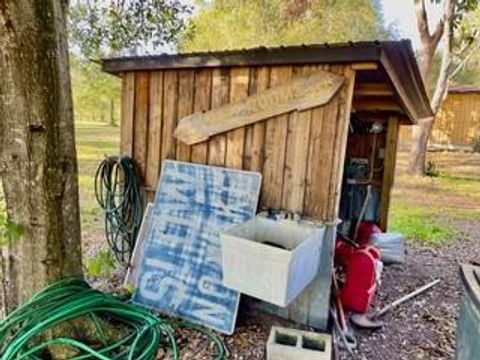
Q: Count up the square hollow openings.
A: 2